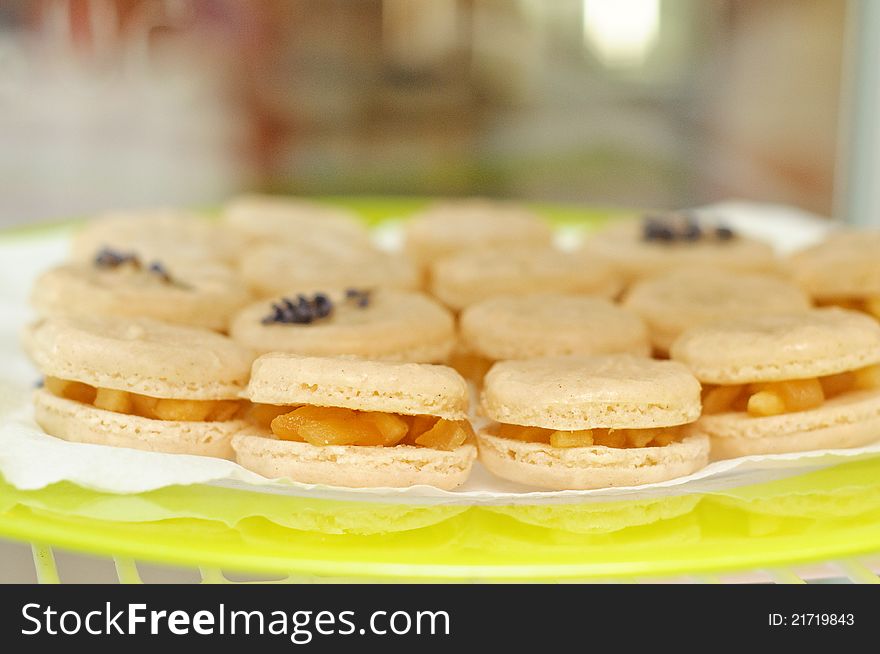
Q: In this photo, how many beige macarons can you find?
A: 15